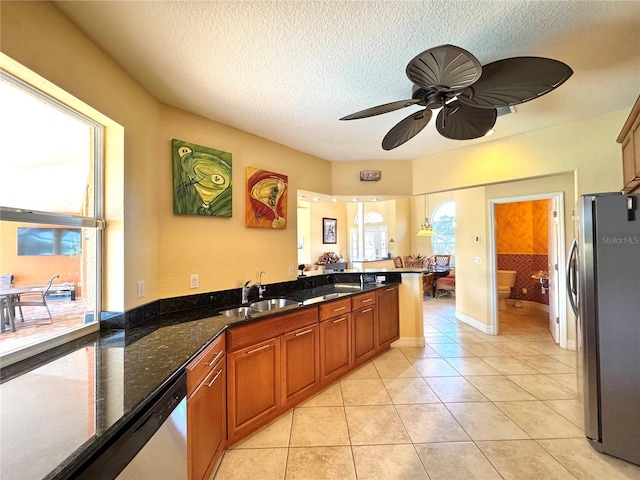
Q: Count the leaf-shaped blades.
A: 5